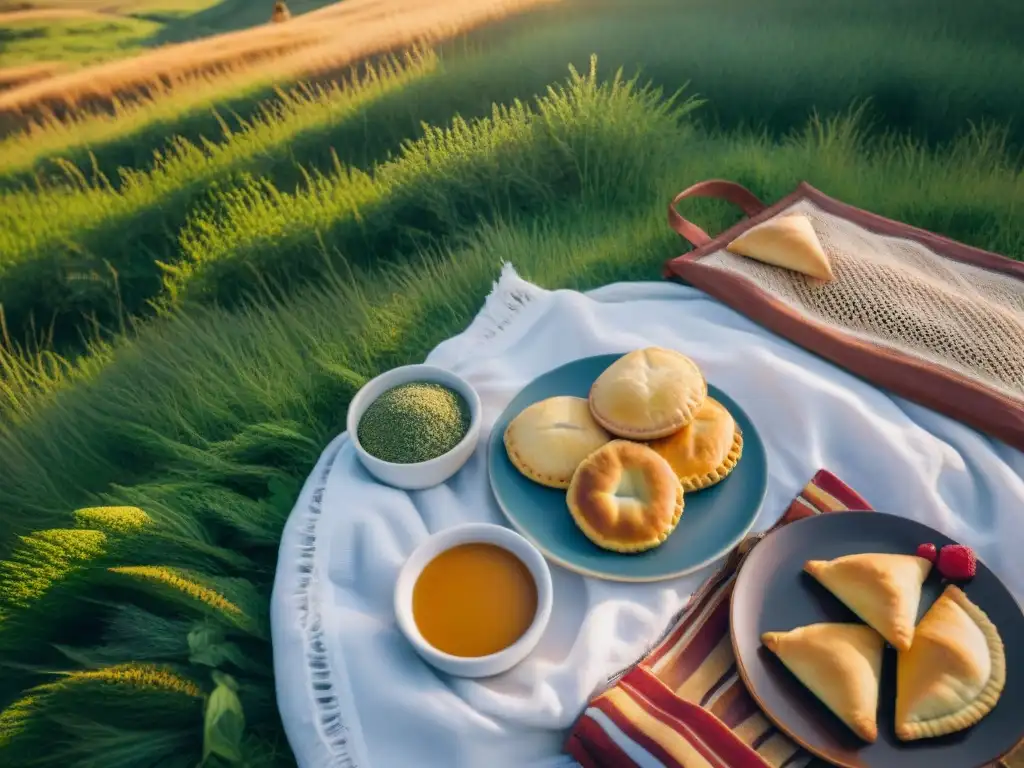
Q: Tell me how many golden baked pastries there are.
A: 8